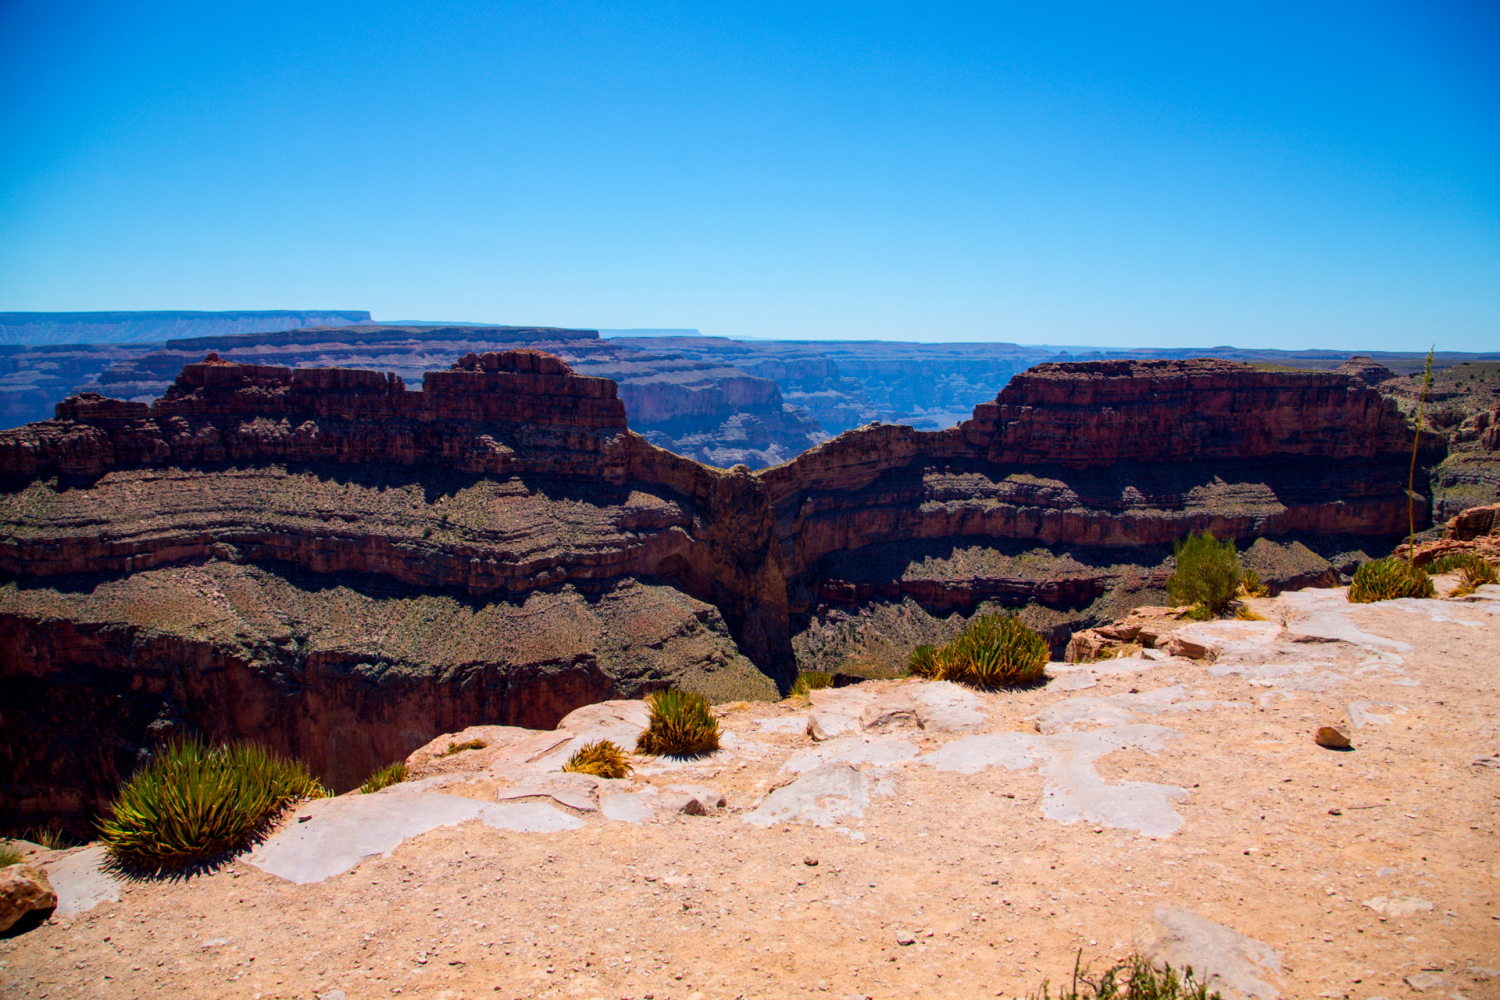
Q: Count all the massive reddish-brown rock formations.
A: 2